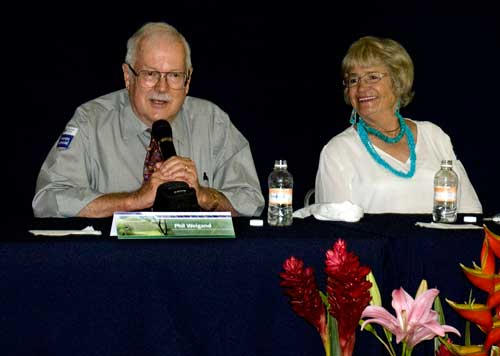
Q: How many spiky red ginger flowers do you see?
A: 2